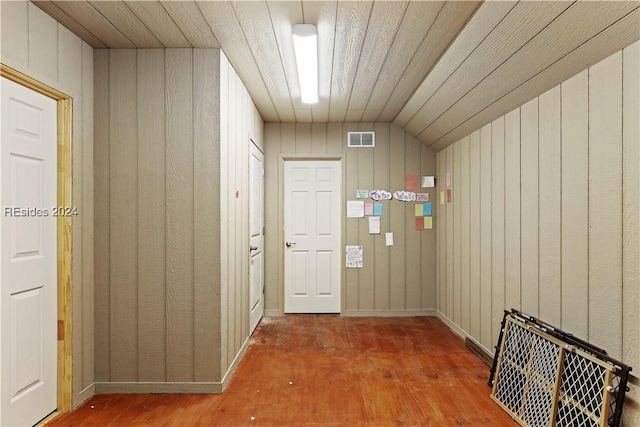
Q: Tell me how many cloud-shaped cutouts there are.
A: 2